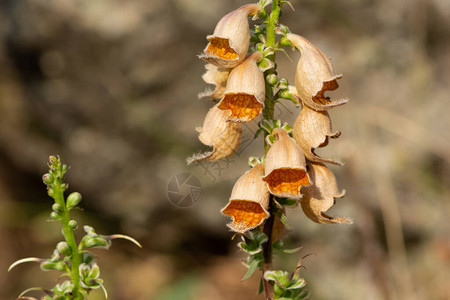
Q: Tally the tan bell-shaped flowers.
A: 9